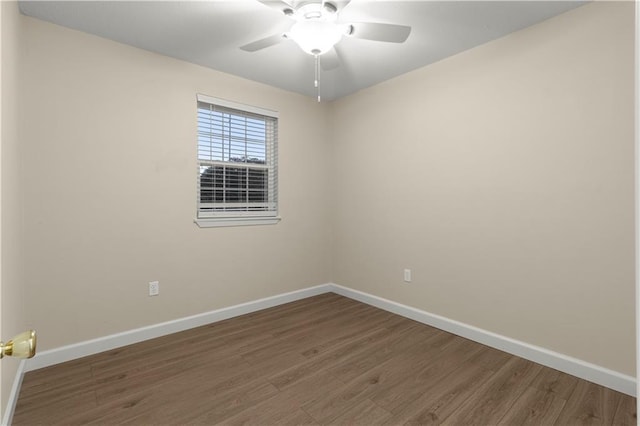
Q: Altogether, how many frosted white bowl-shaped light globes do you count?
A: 1